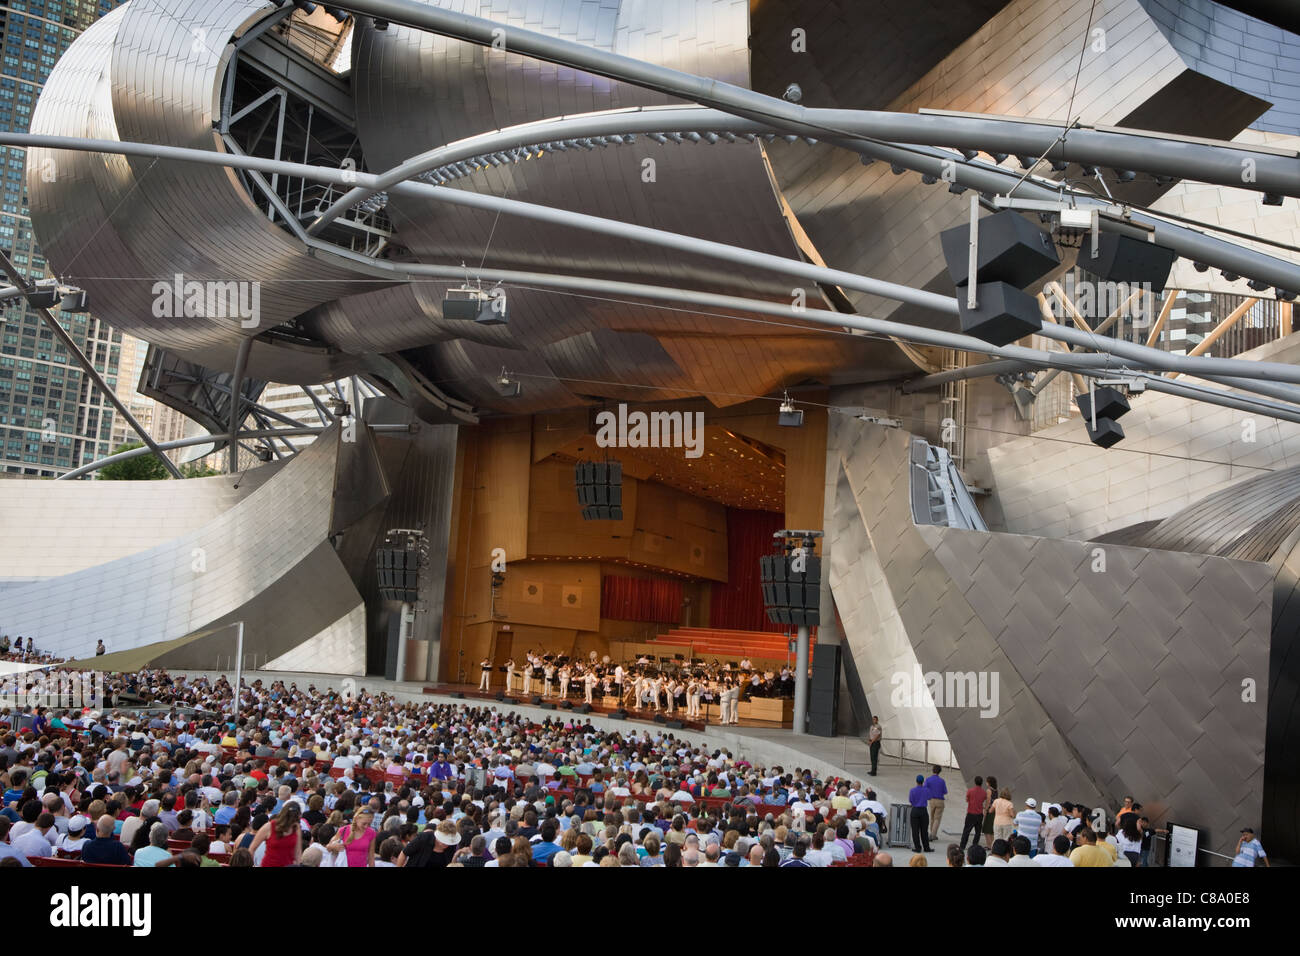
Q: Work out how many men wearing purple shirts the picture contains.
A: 3